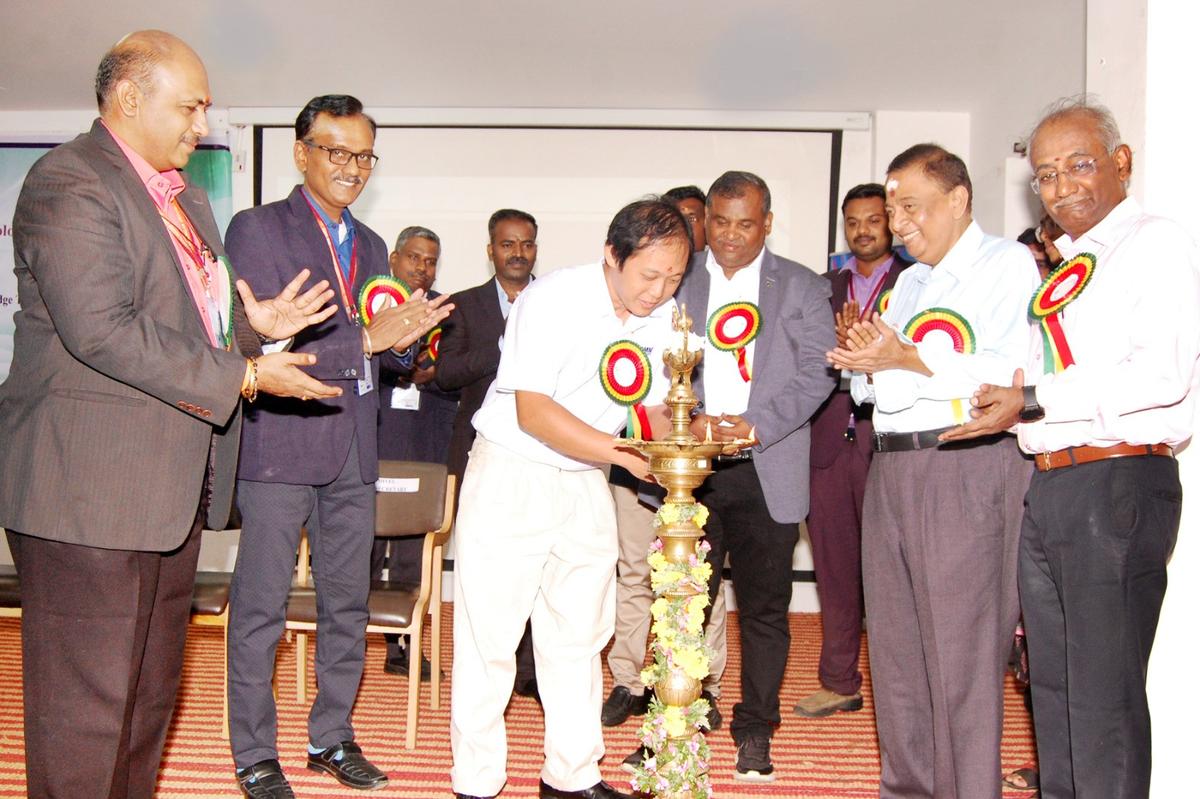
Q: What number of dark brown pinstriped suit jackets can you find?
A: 1